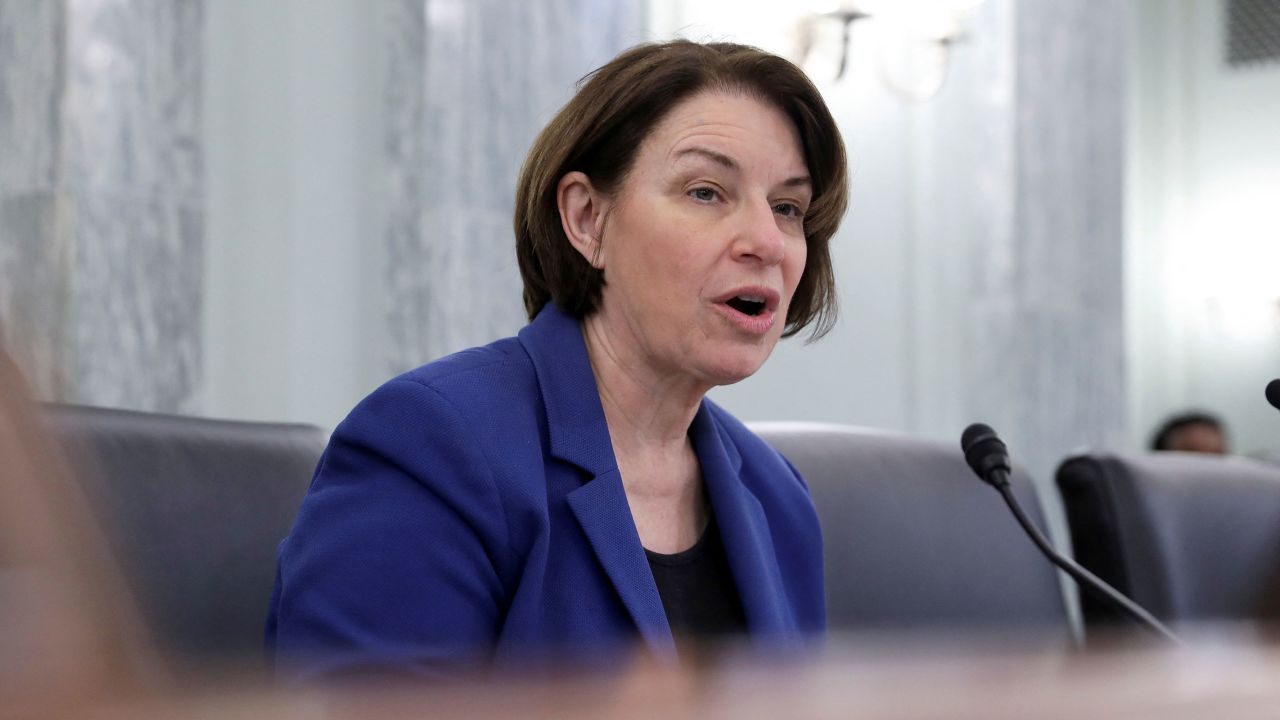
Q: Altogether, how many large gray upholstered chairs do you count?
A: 3